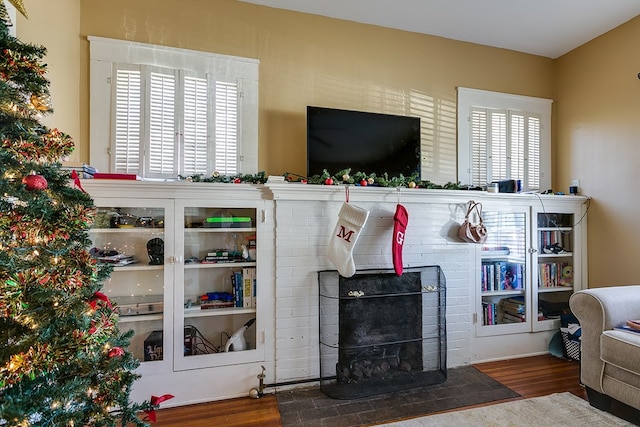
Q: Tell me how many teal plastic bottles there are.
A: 0